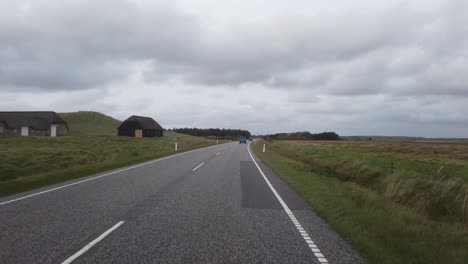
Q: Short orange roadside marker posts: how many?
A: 0